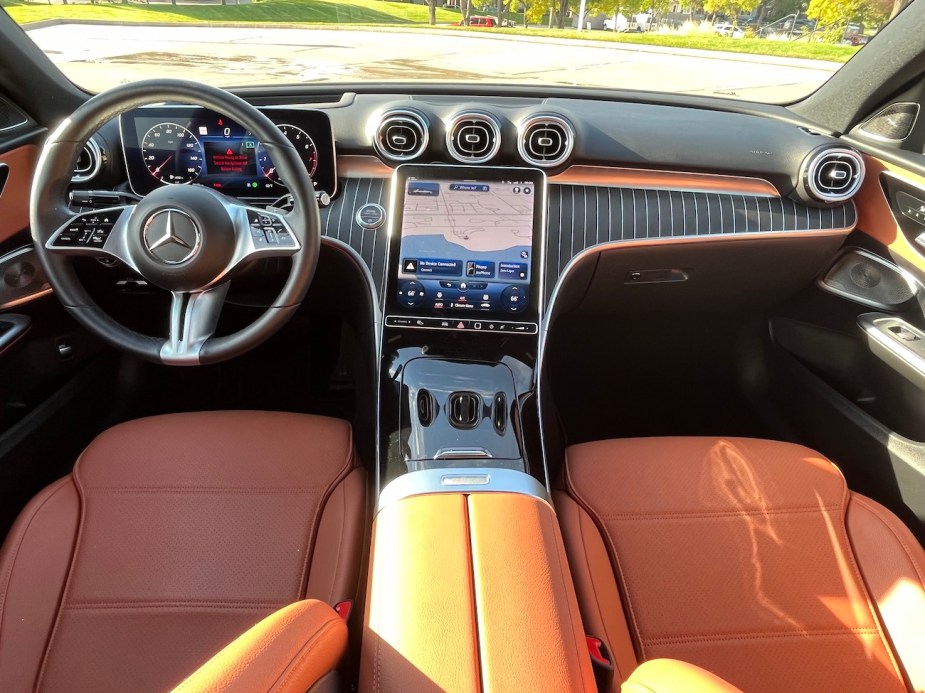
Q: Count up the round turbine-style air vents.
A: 5